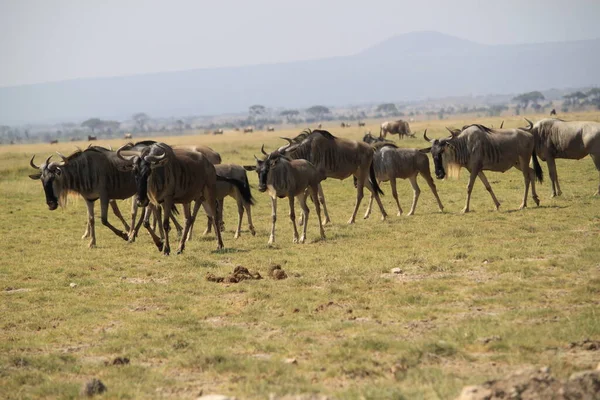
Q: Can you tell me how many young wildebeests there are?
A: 3